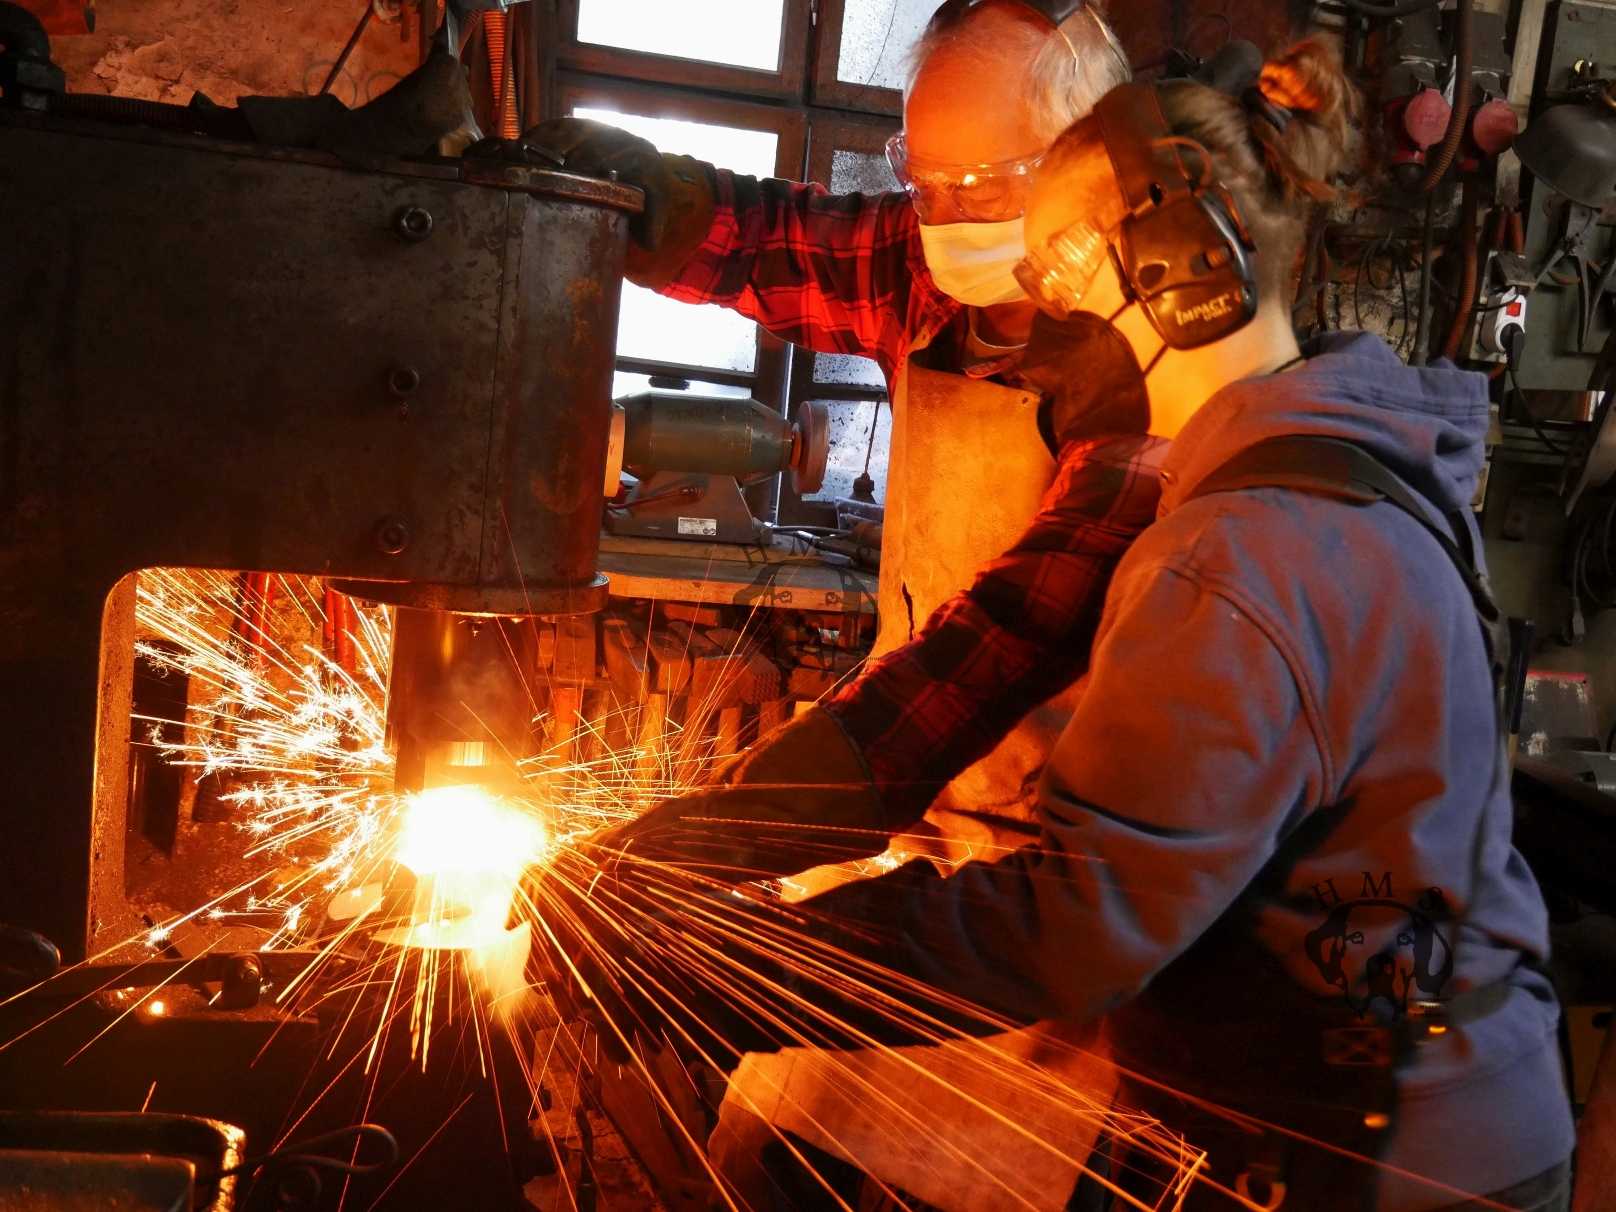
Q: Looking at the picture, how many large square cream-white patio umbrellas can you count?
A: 0